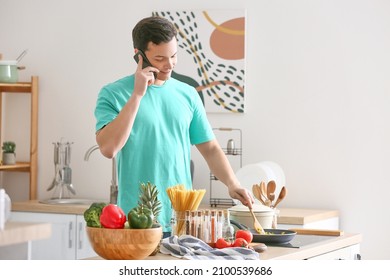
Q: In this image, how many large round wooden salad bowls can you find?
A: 1